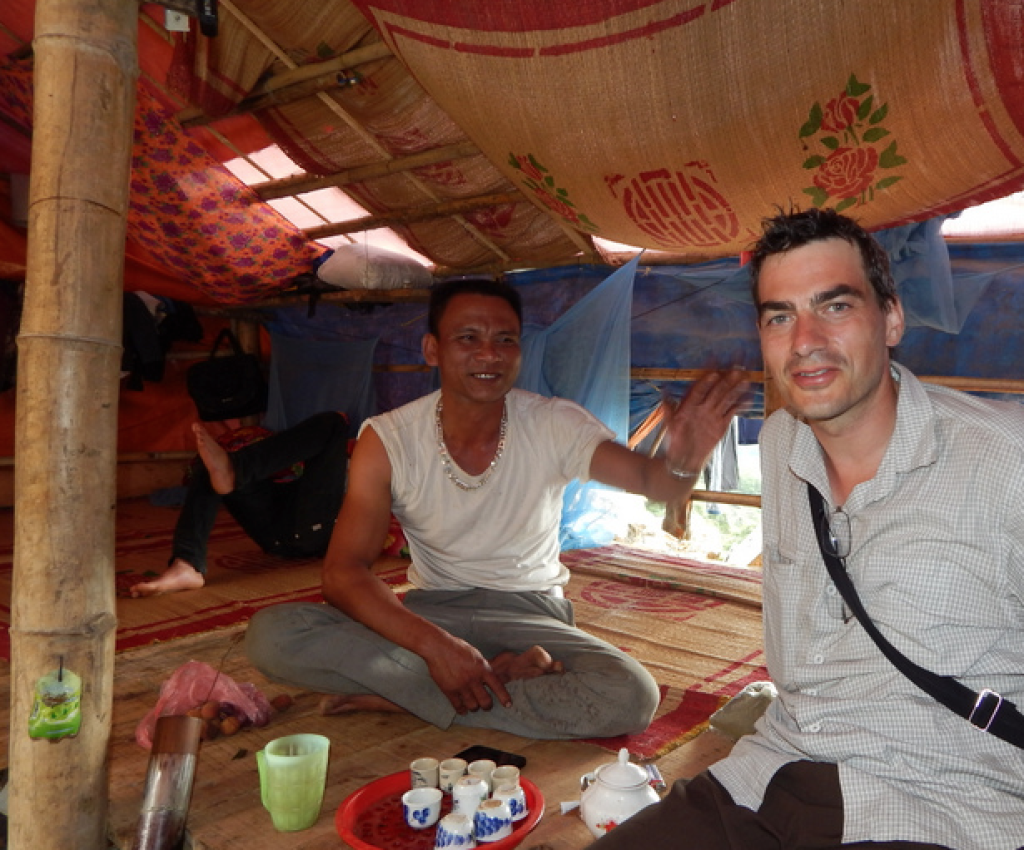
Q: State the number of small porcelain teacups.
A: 9